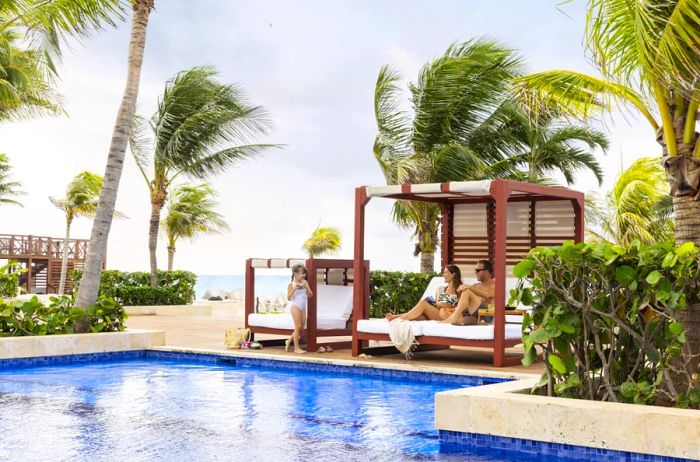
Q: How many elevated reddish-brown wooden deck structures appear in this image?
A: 1